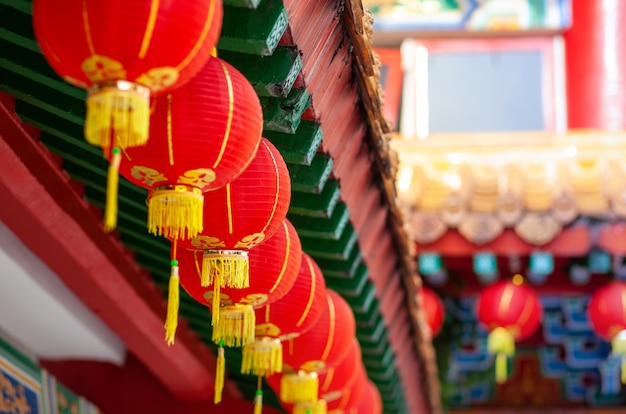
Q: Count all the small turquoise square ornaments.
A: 4